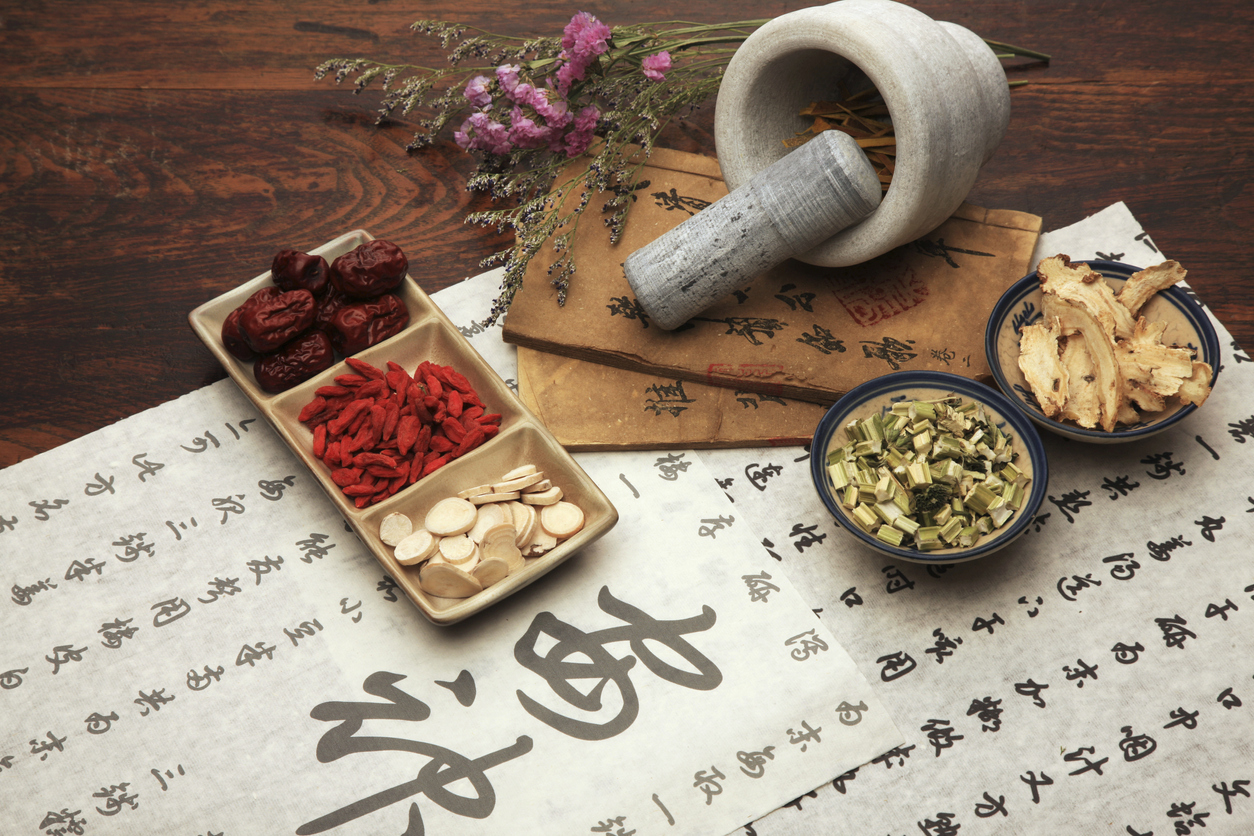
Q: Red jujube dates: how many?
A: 7